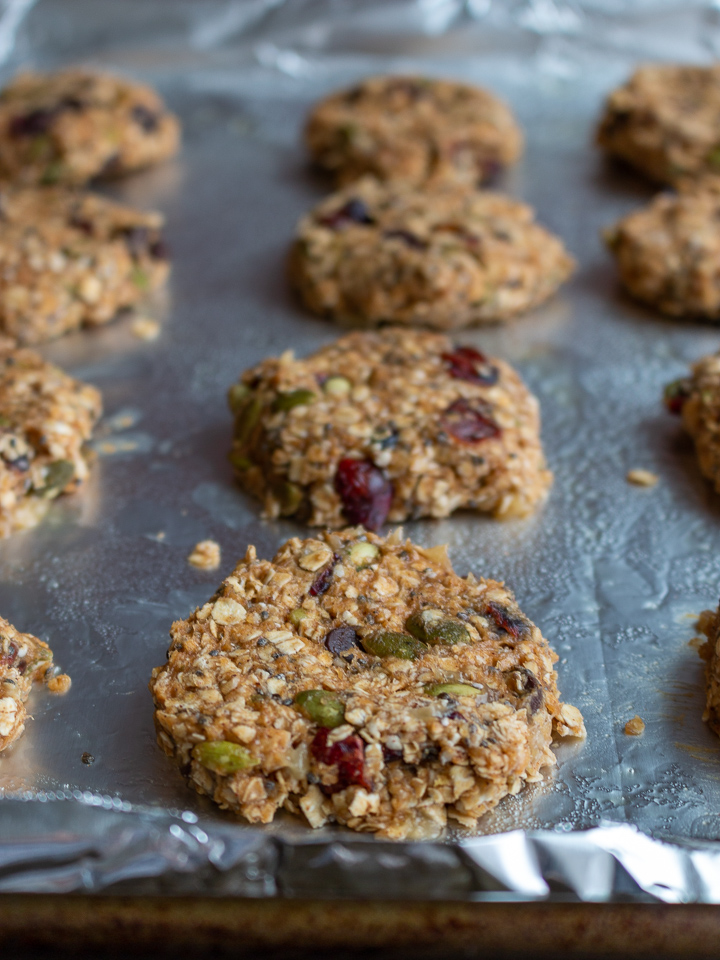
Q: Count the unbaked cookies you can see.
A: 12